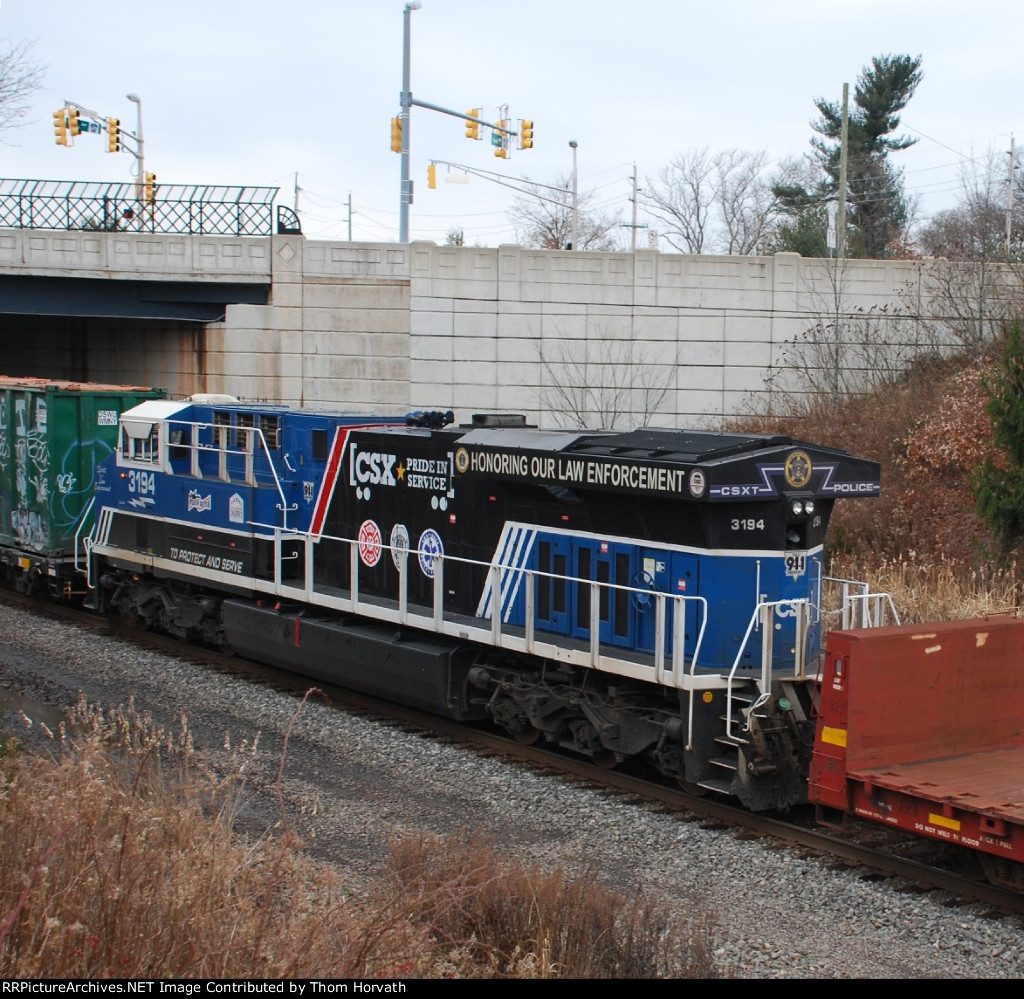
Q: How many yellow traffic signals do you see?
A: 9